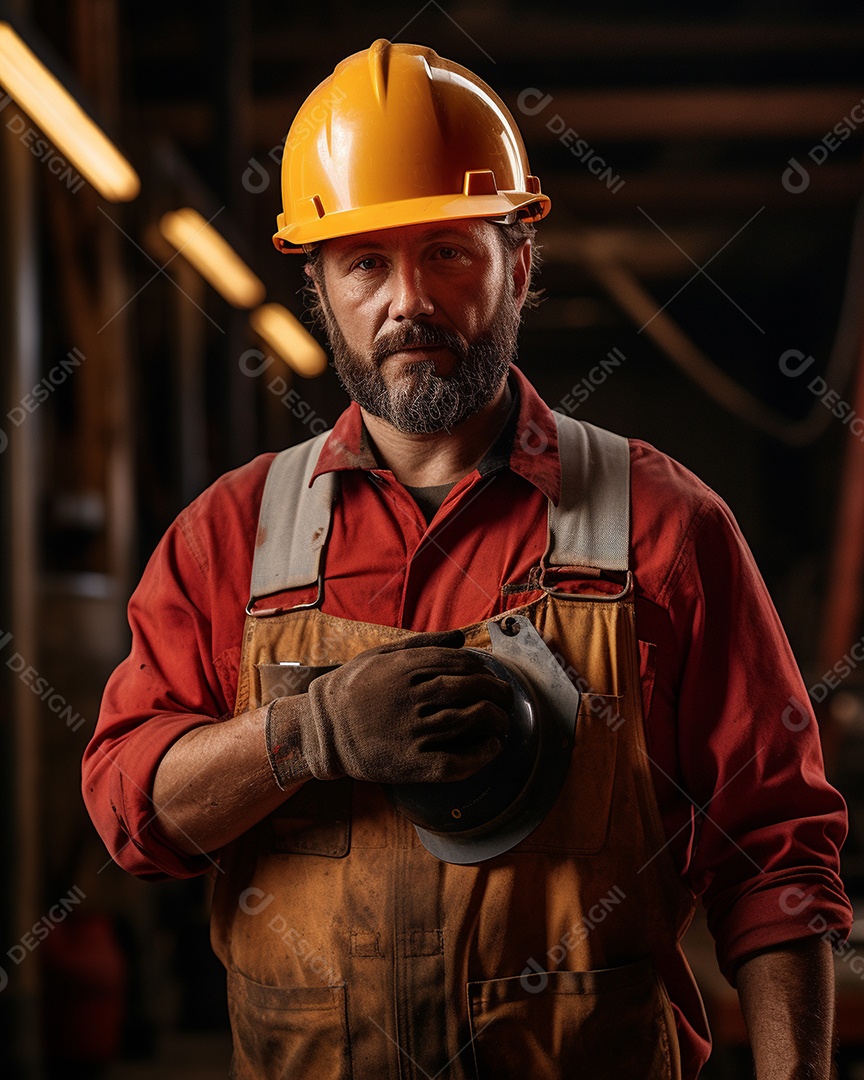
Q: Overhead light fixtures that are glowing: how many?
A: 3